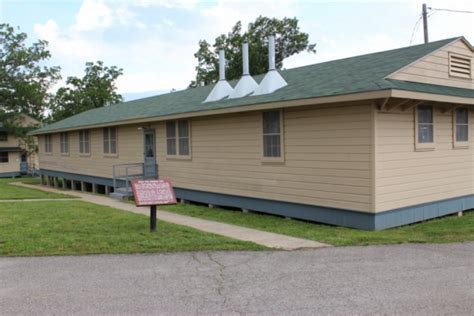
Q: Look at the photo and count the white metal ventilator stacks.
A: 3